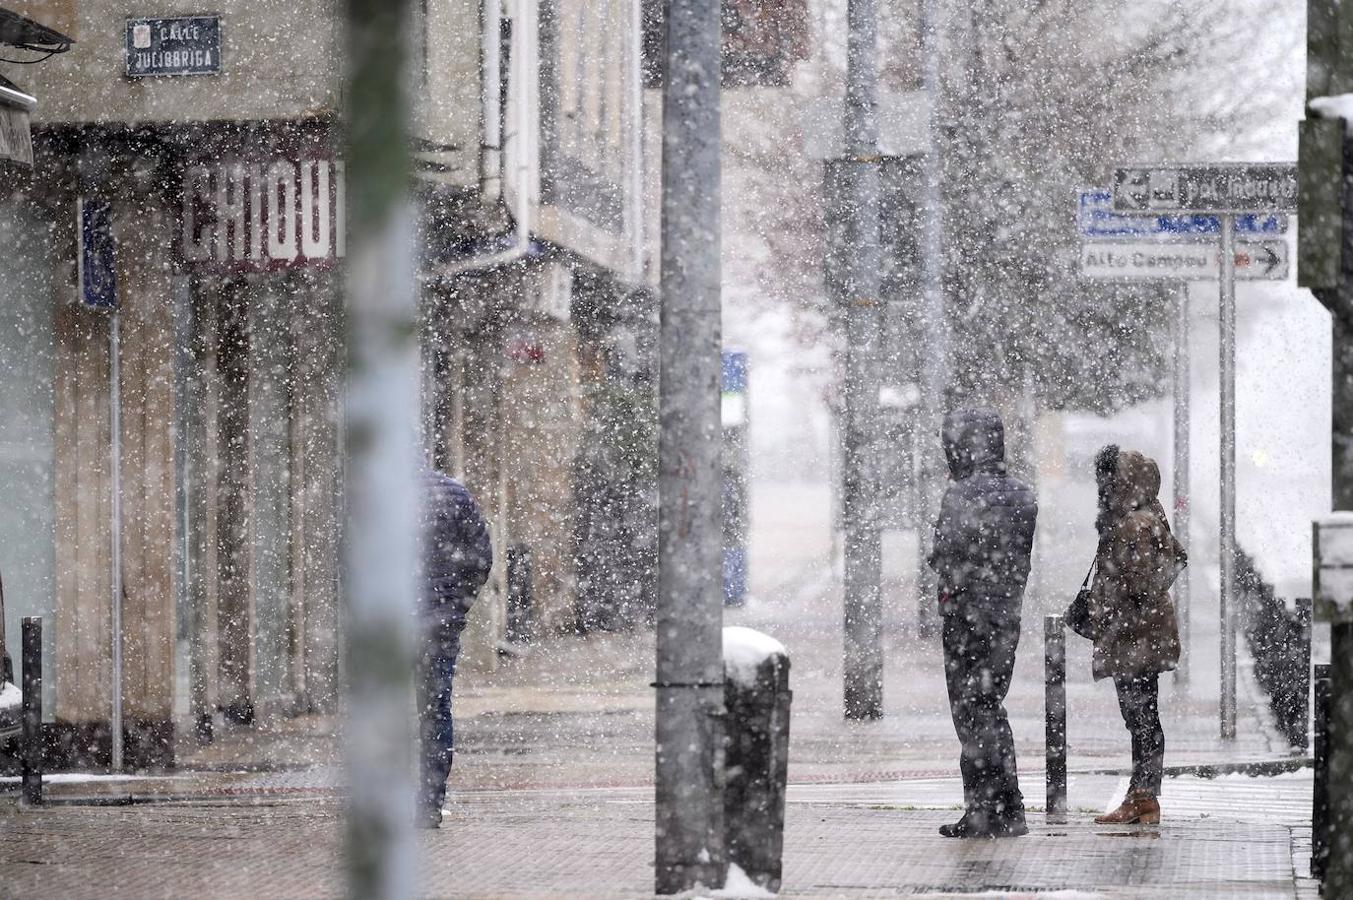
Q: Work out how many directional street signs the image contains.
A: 3